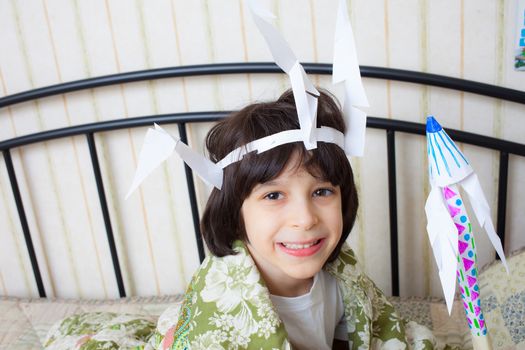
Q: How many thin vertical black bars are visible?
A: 5